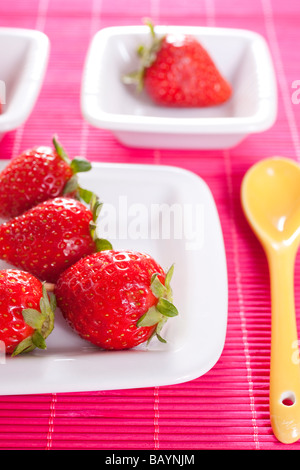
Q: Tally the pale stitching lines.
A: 5